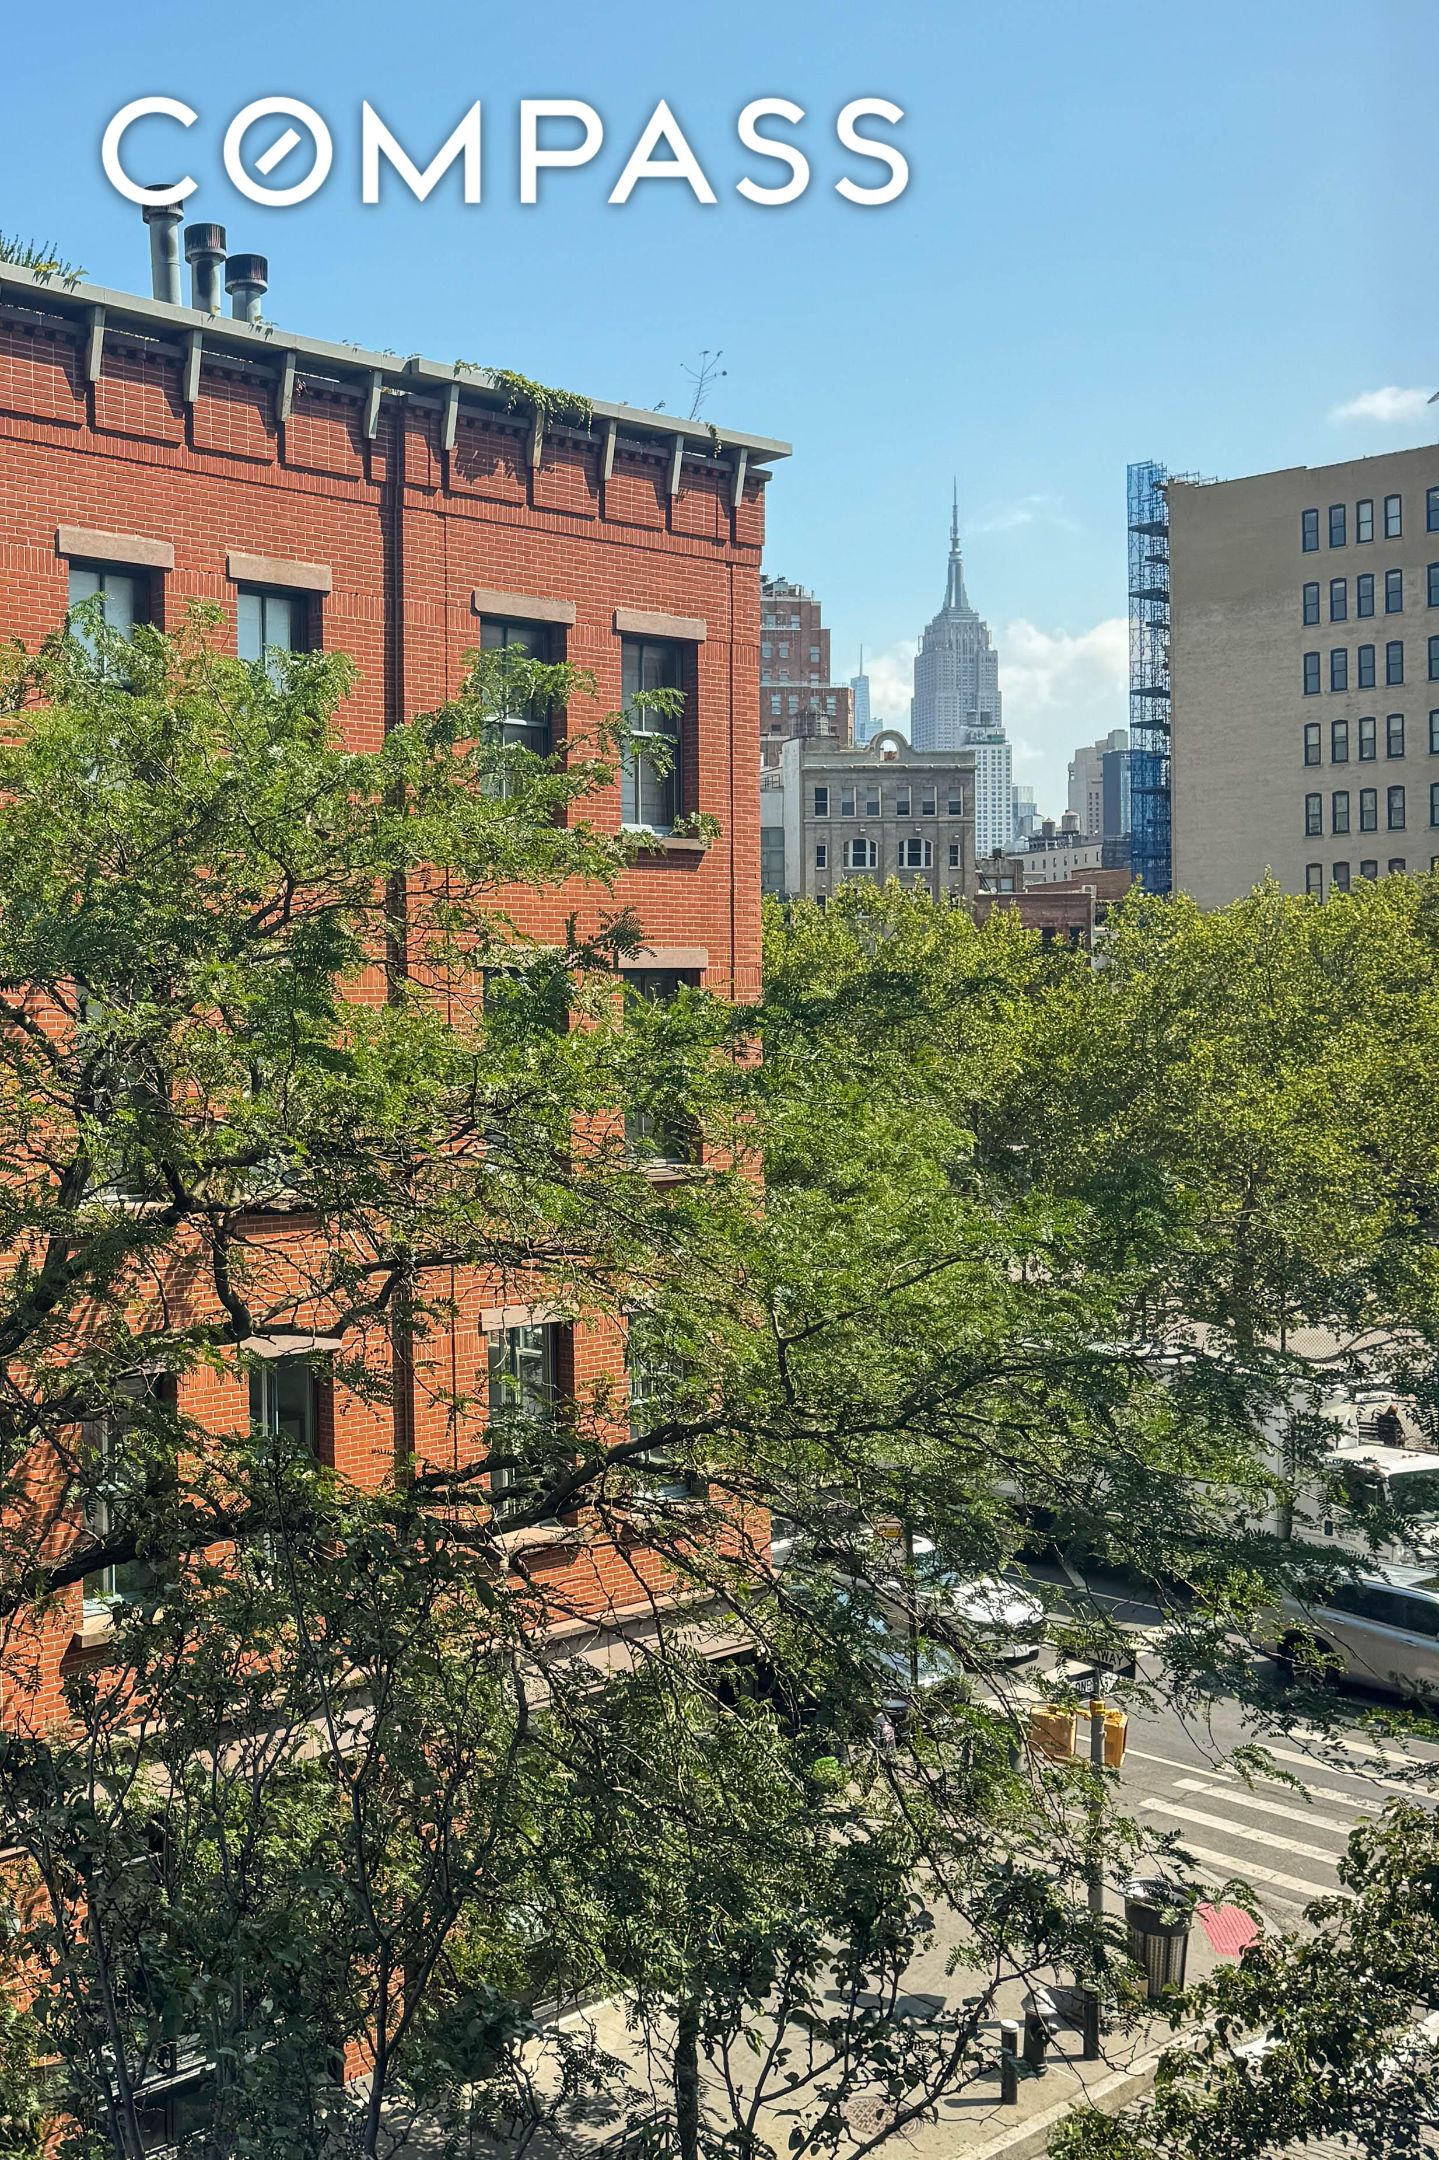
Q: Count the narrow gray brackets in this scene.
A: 9